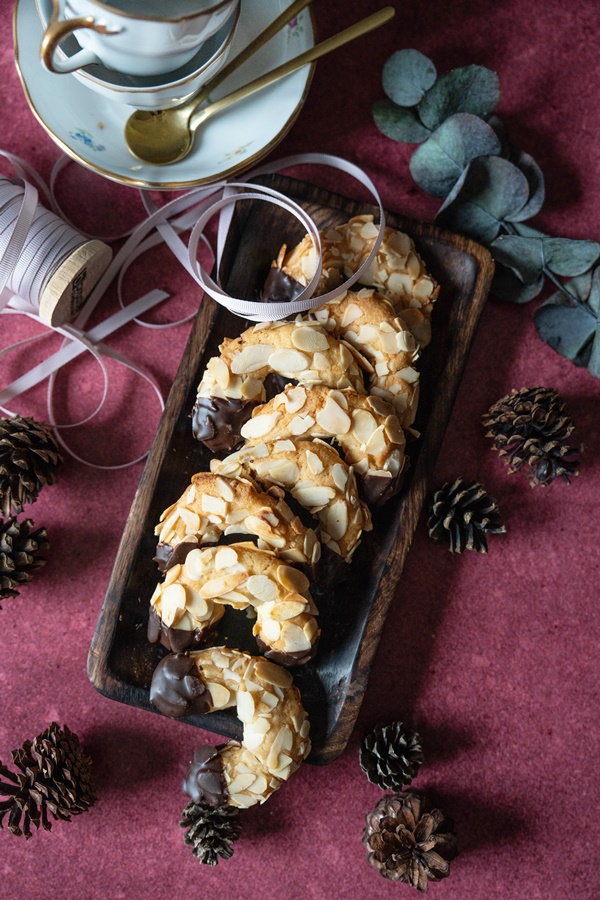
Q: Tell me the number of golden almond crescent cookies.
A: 8